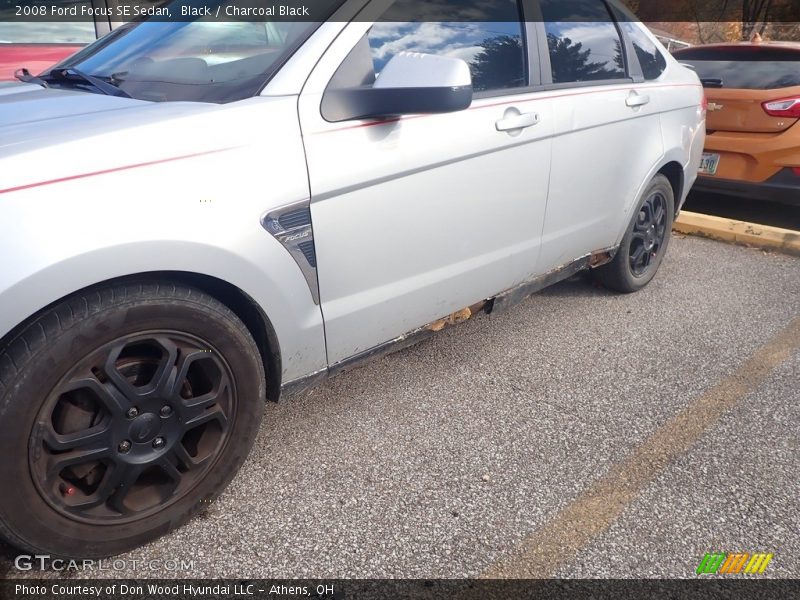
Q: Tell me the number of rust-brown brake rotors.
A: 1